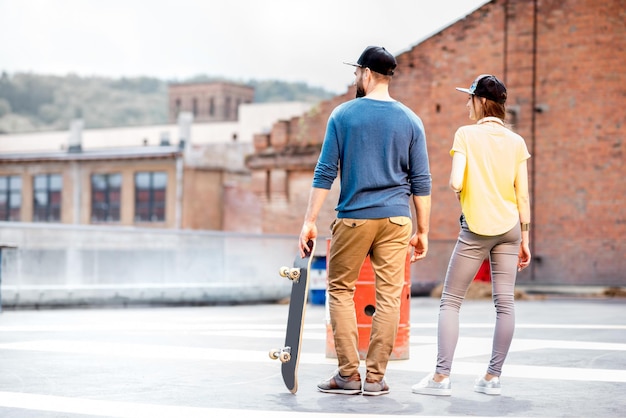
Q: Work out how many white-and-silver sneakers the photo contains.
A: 2